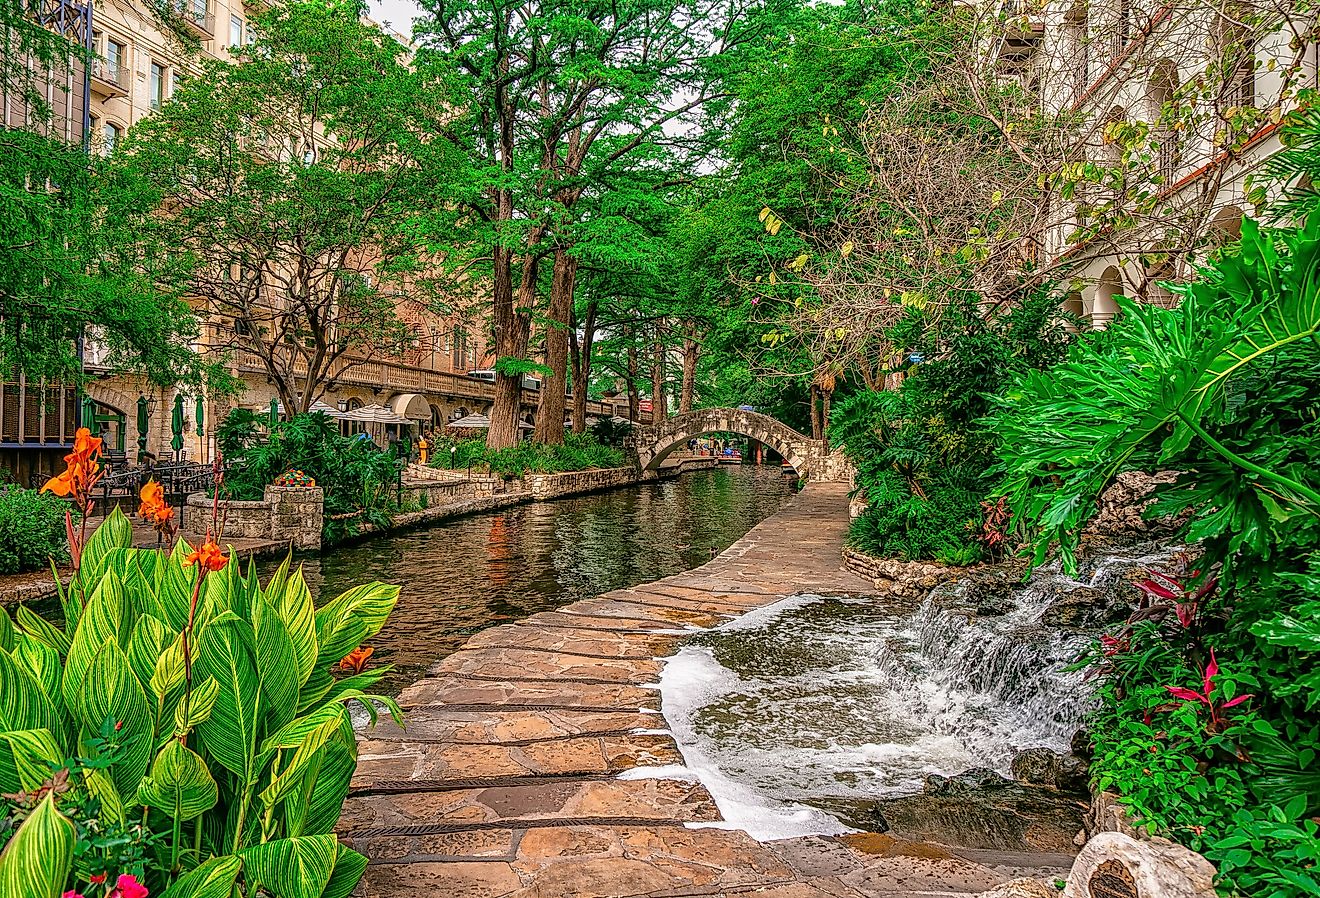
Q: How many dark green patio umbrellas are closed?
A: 5